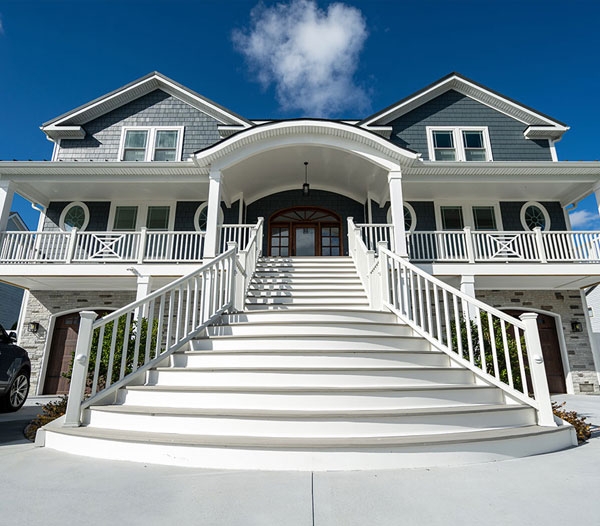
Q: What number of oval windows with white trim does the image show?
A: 4